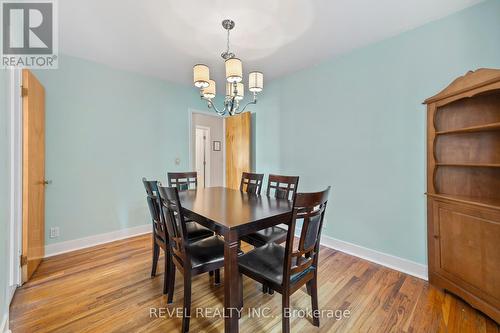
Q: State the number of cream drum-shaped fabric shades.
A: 5